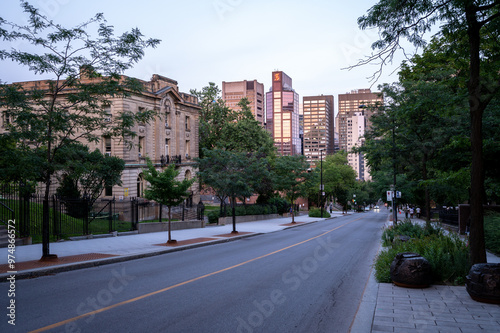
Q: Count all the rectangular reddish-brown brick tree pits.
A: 4